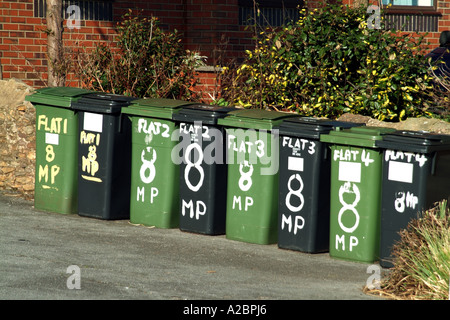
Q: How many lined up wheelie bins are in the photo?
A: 8